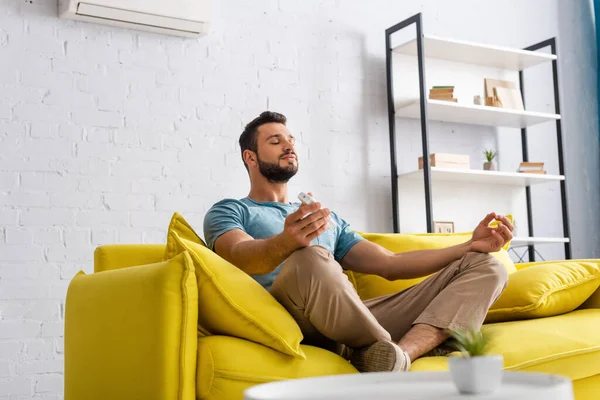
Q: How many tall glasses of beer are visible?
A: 0